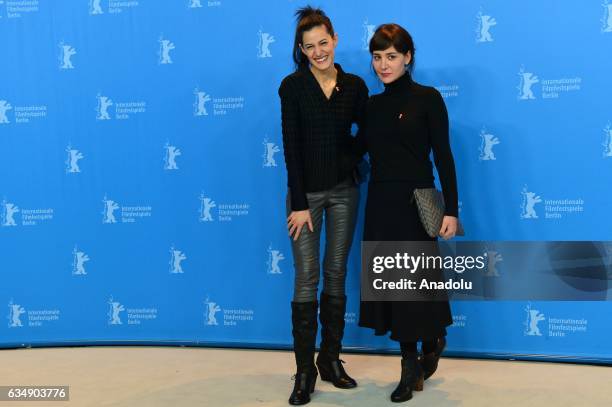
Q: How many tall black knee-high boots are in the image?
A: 2